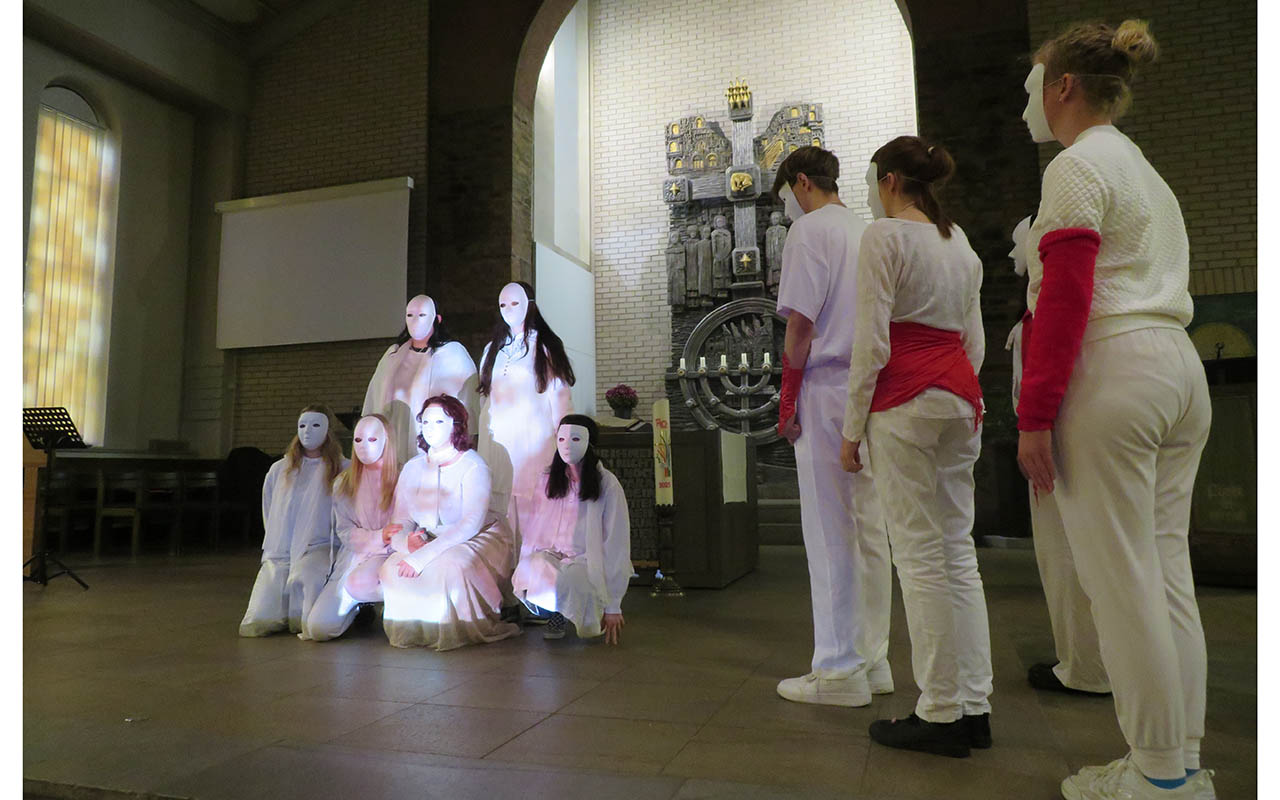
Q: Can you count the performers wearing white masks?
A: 10